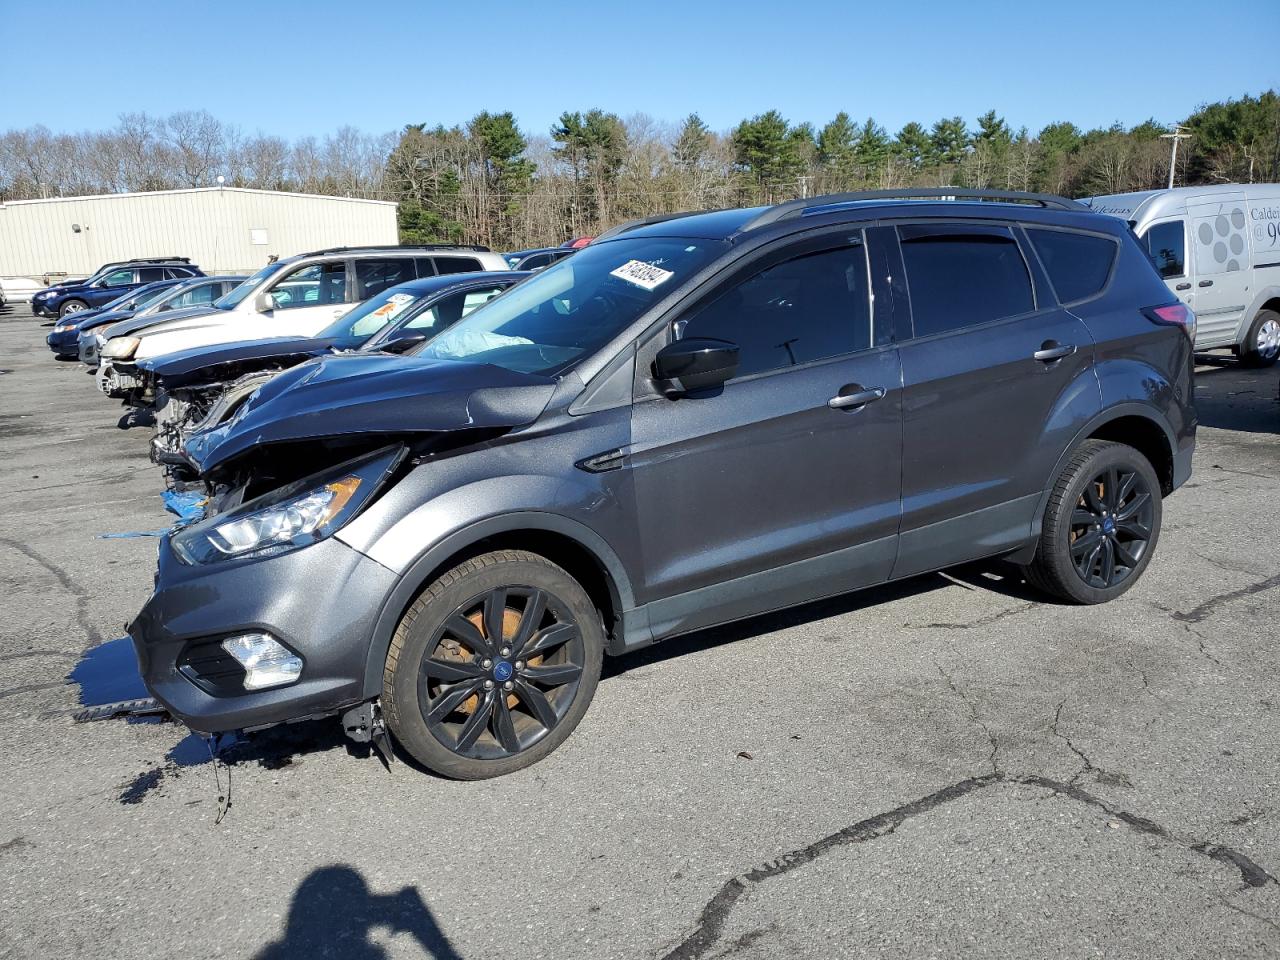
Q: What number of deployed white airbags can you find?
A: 1